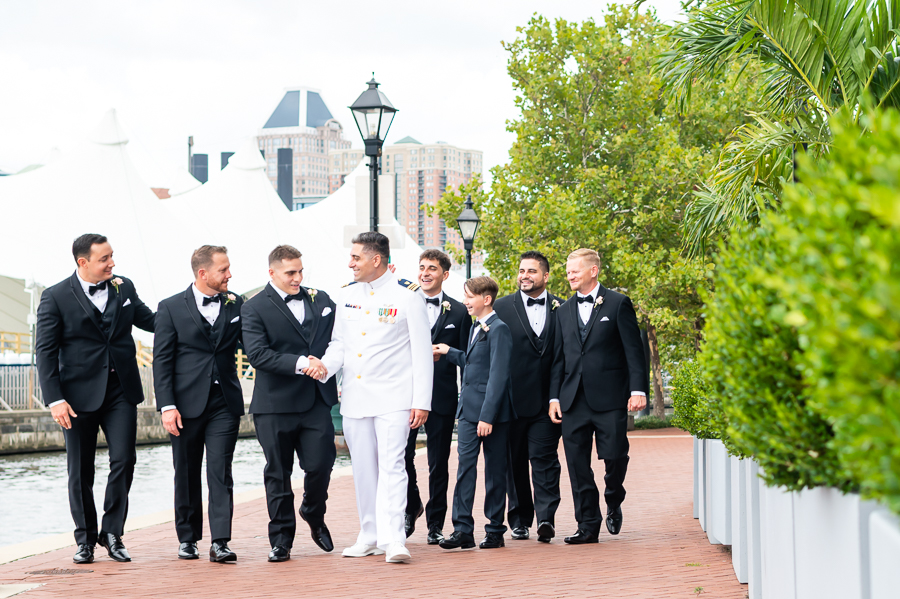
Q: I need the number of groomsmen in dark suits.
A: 7